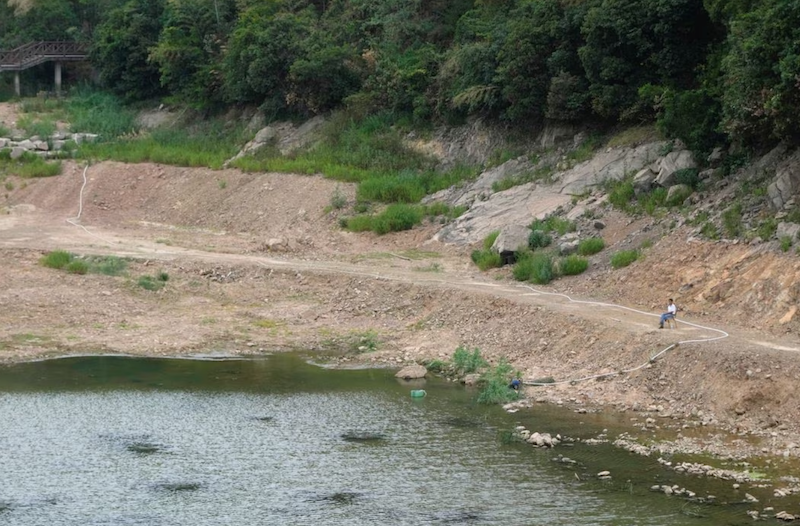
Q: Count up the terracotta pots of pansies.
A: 0